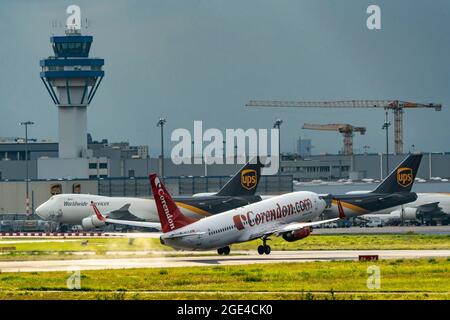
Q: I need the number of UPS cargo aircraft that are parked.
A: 2